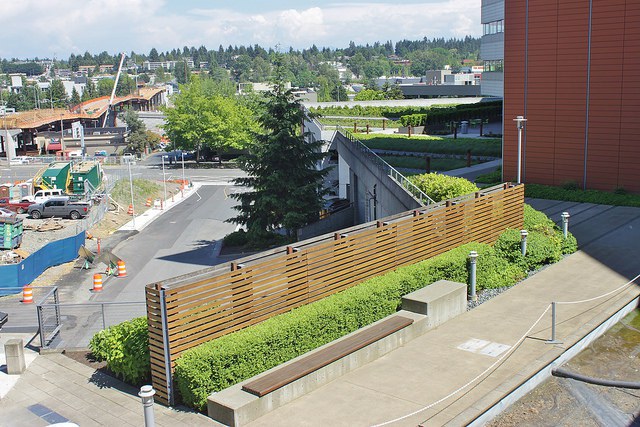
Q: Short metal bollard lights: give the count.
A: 4